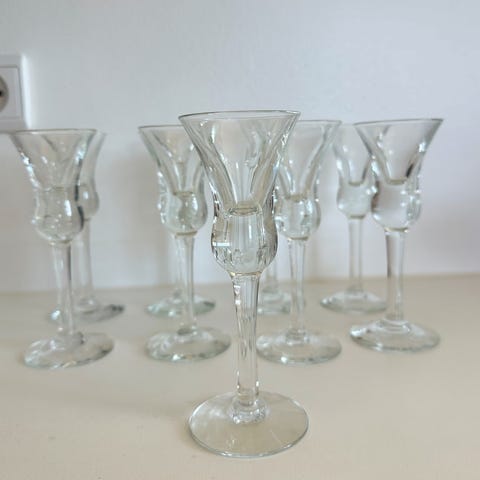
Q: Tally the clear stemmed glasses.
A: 9